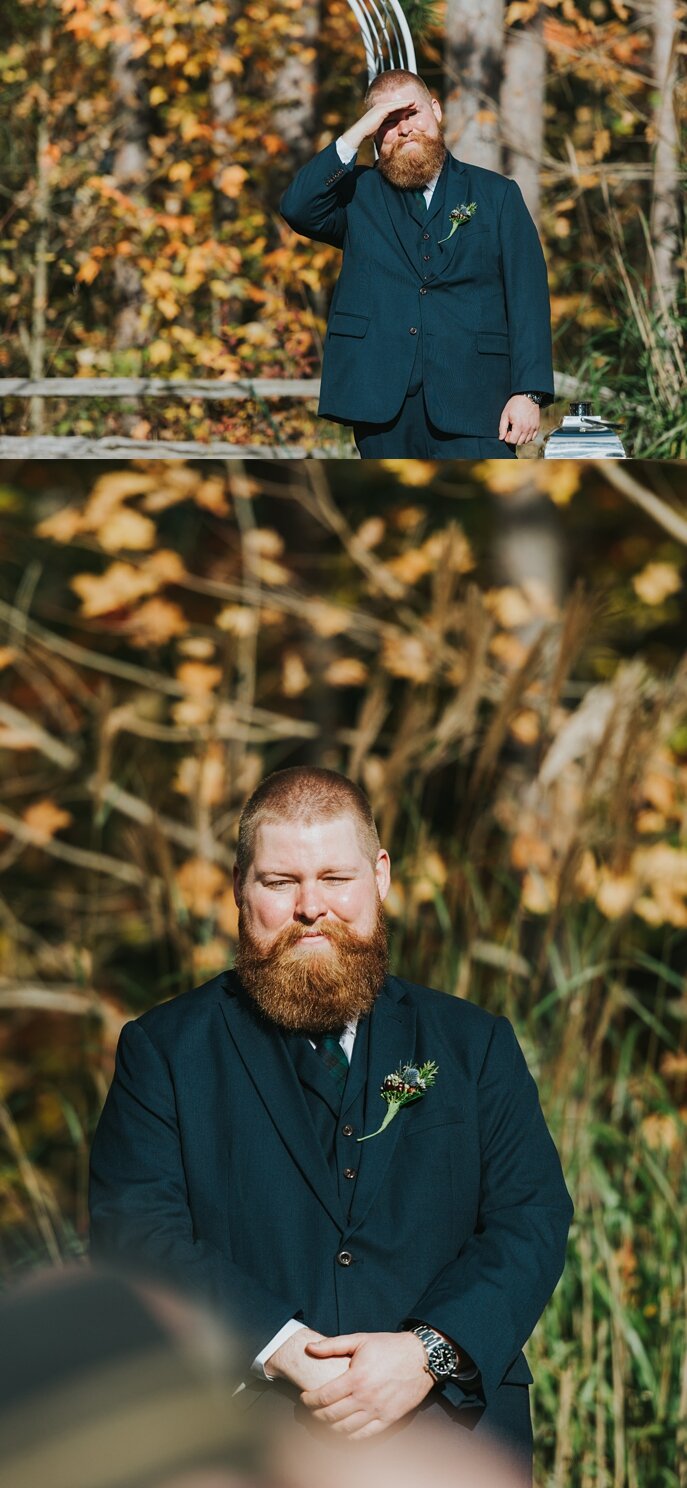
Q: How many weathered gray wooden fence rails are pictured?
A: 2